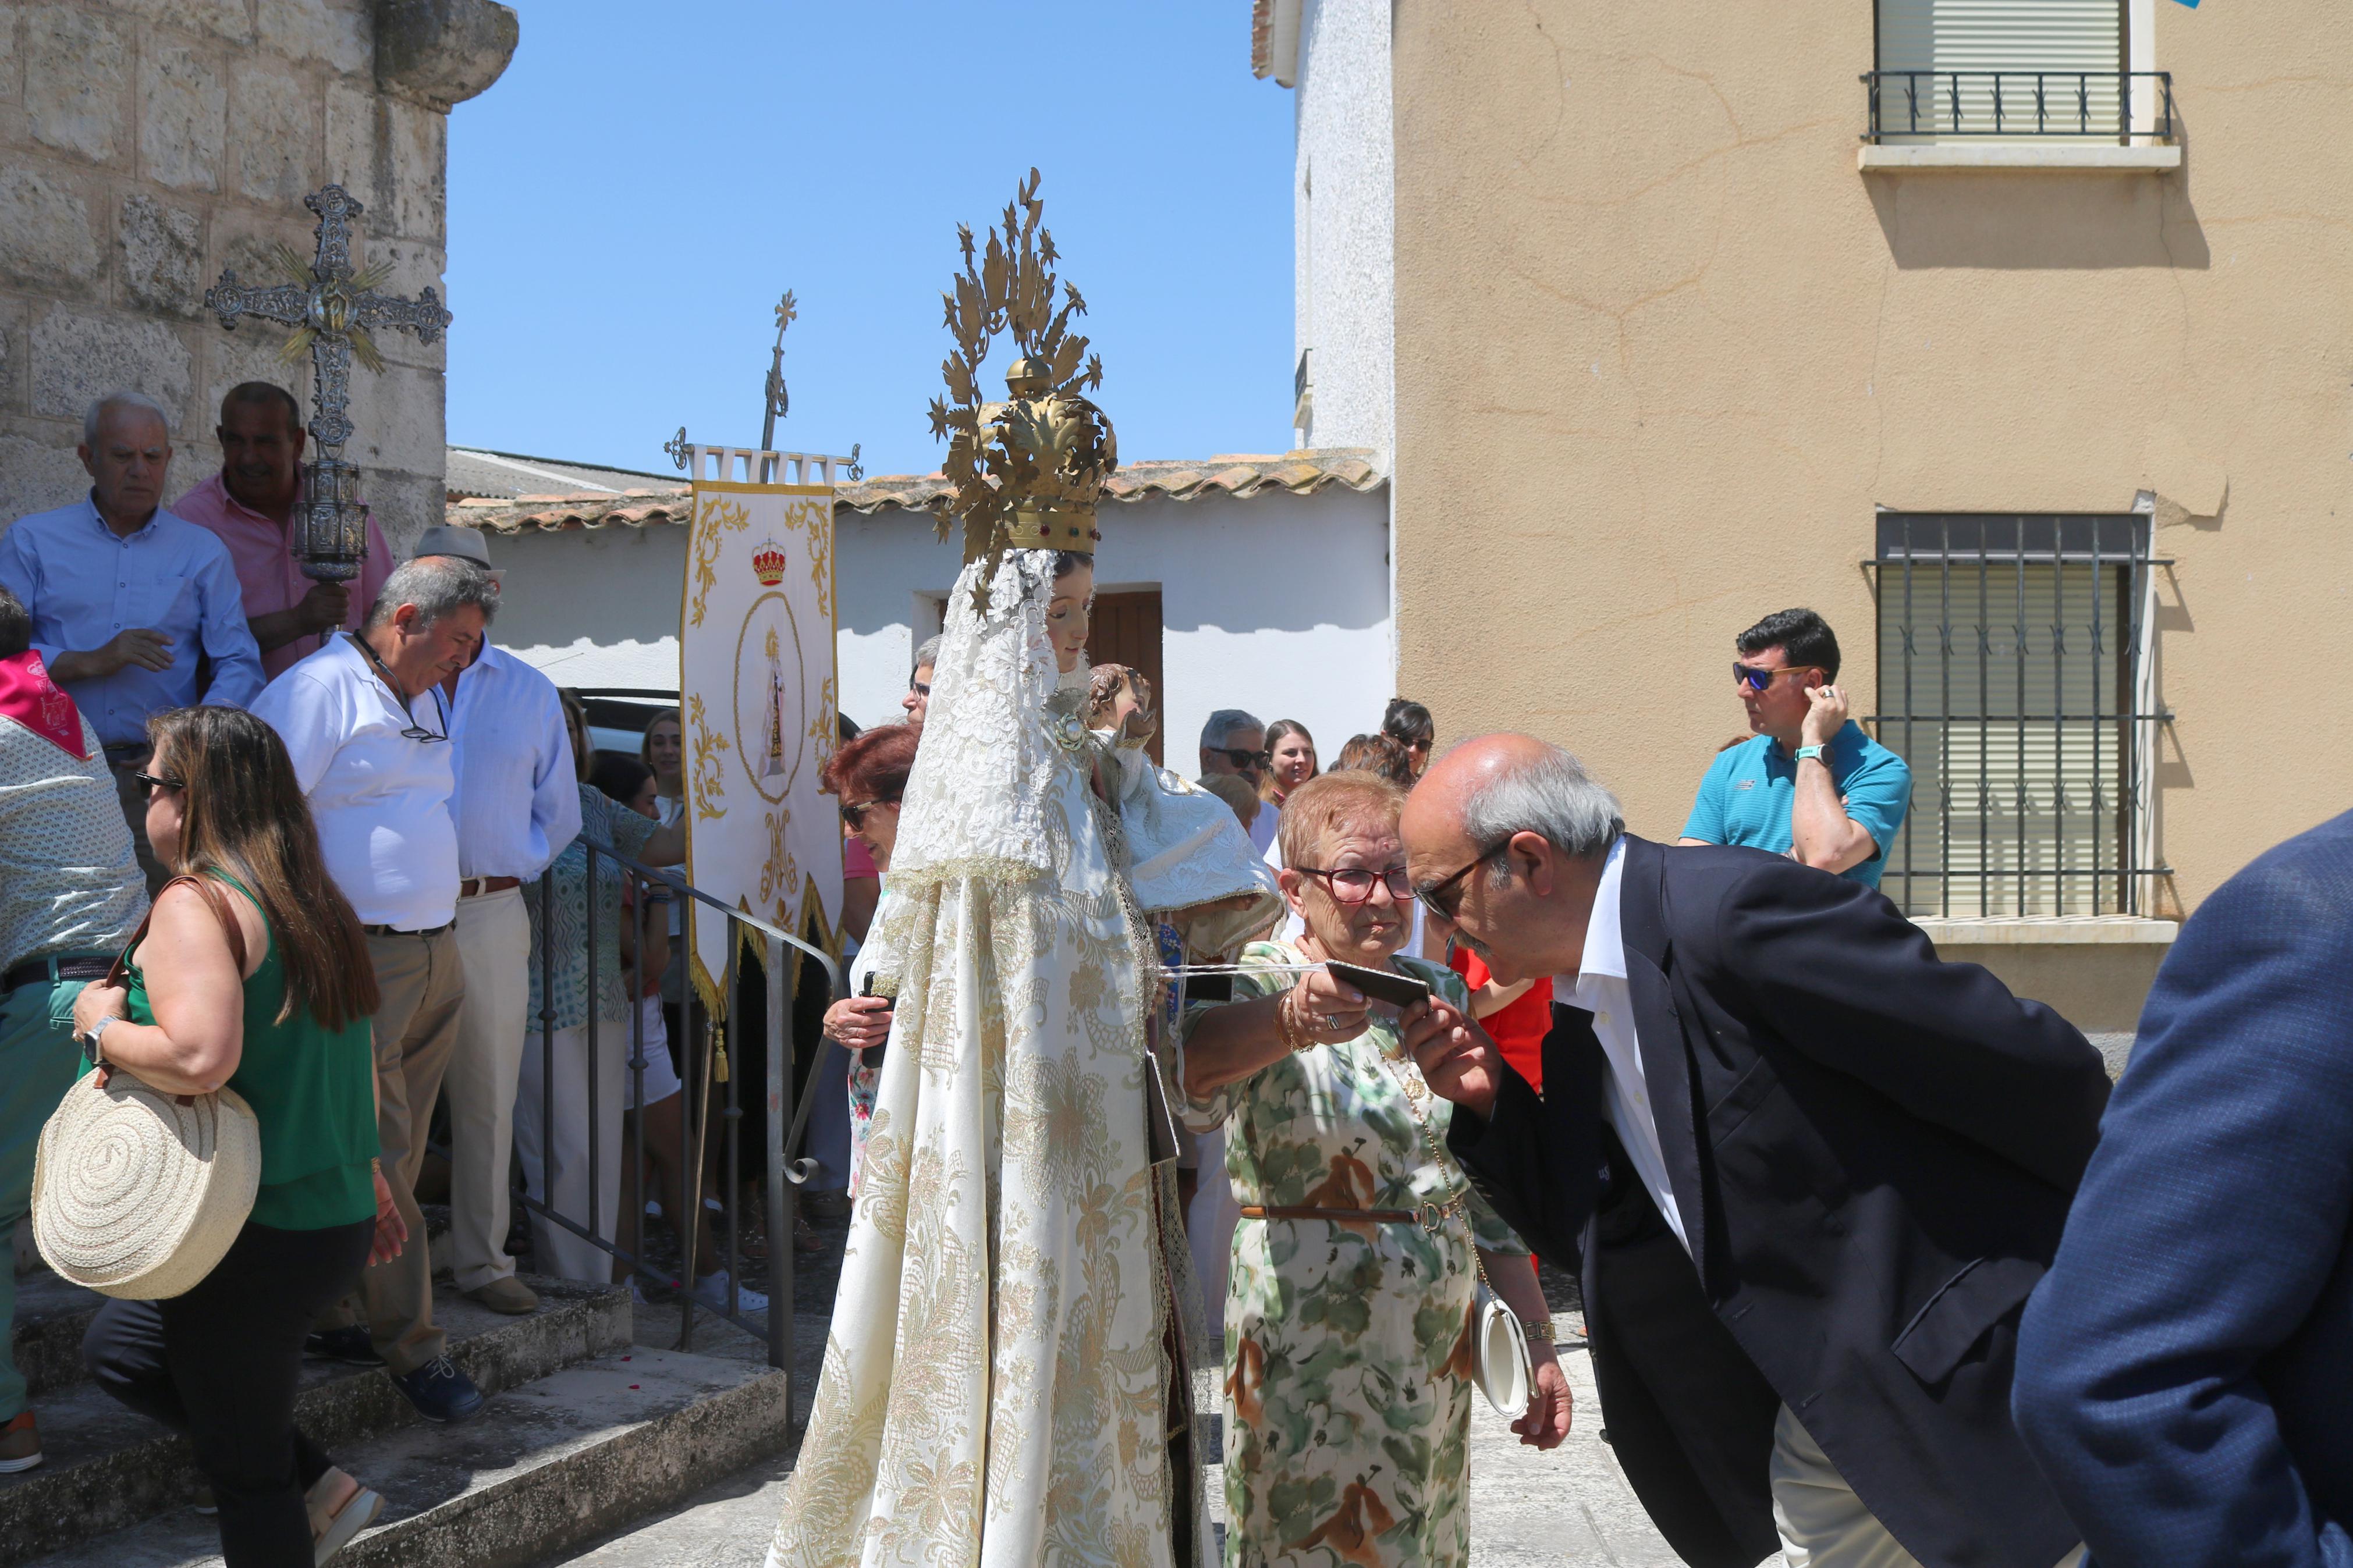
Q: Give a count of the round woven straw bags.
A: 1